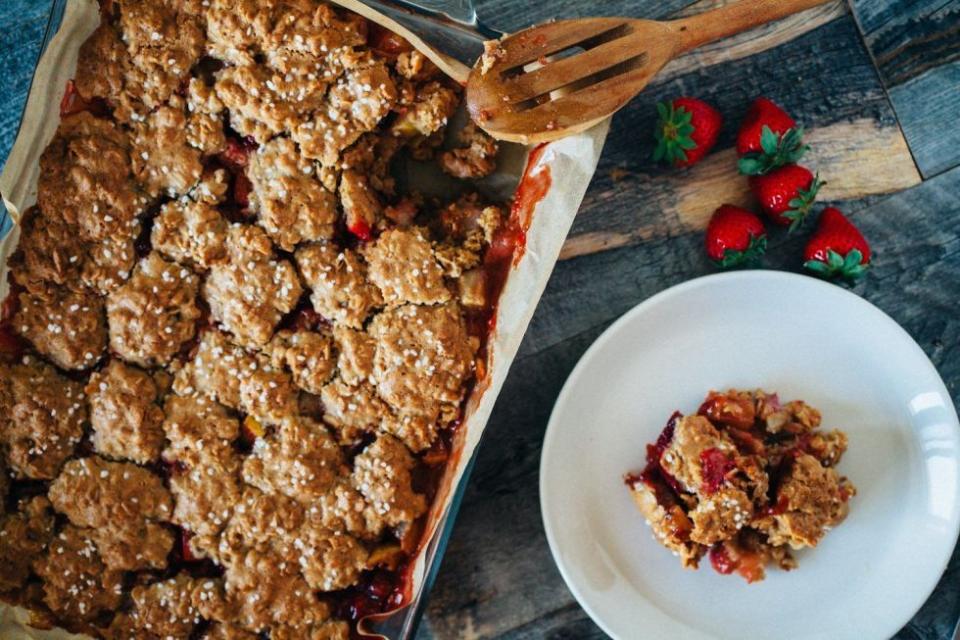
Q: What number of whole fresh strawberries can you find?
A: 5